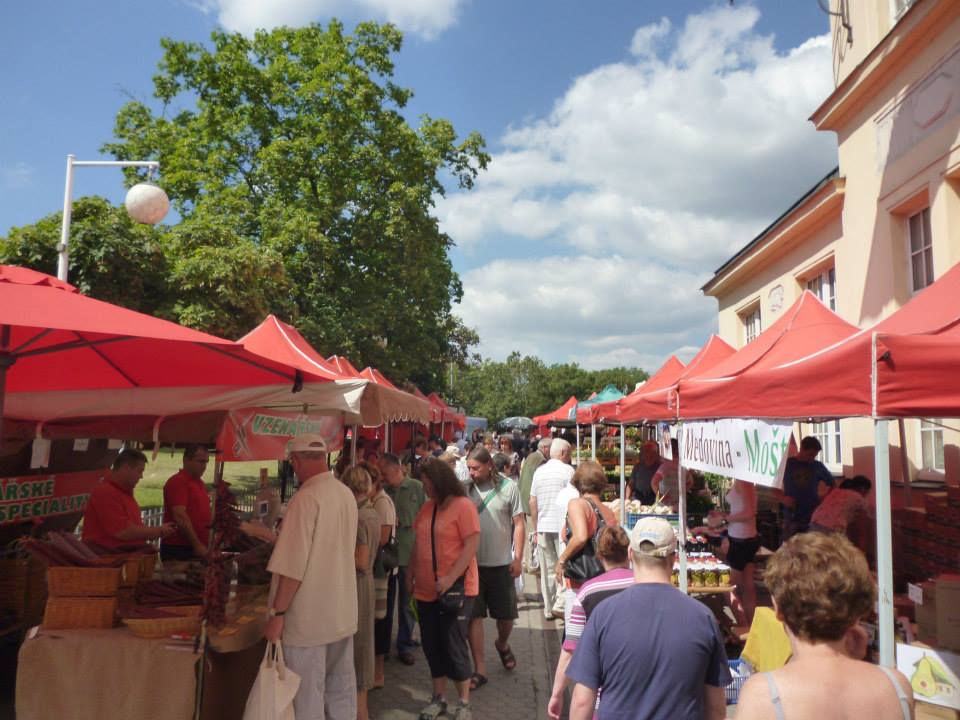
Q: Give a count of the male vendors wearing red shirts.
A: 2